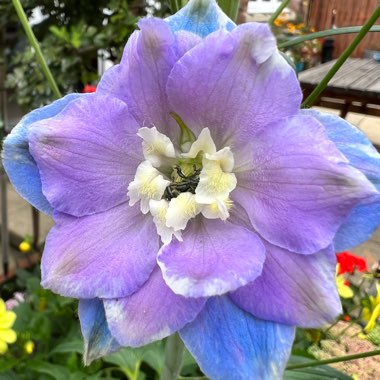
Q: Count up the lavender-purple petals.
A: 8